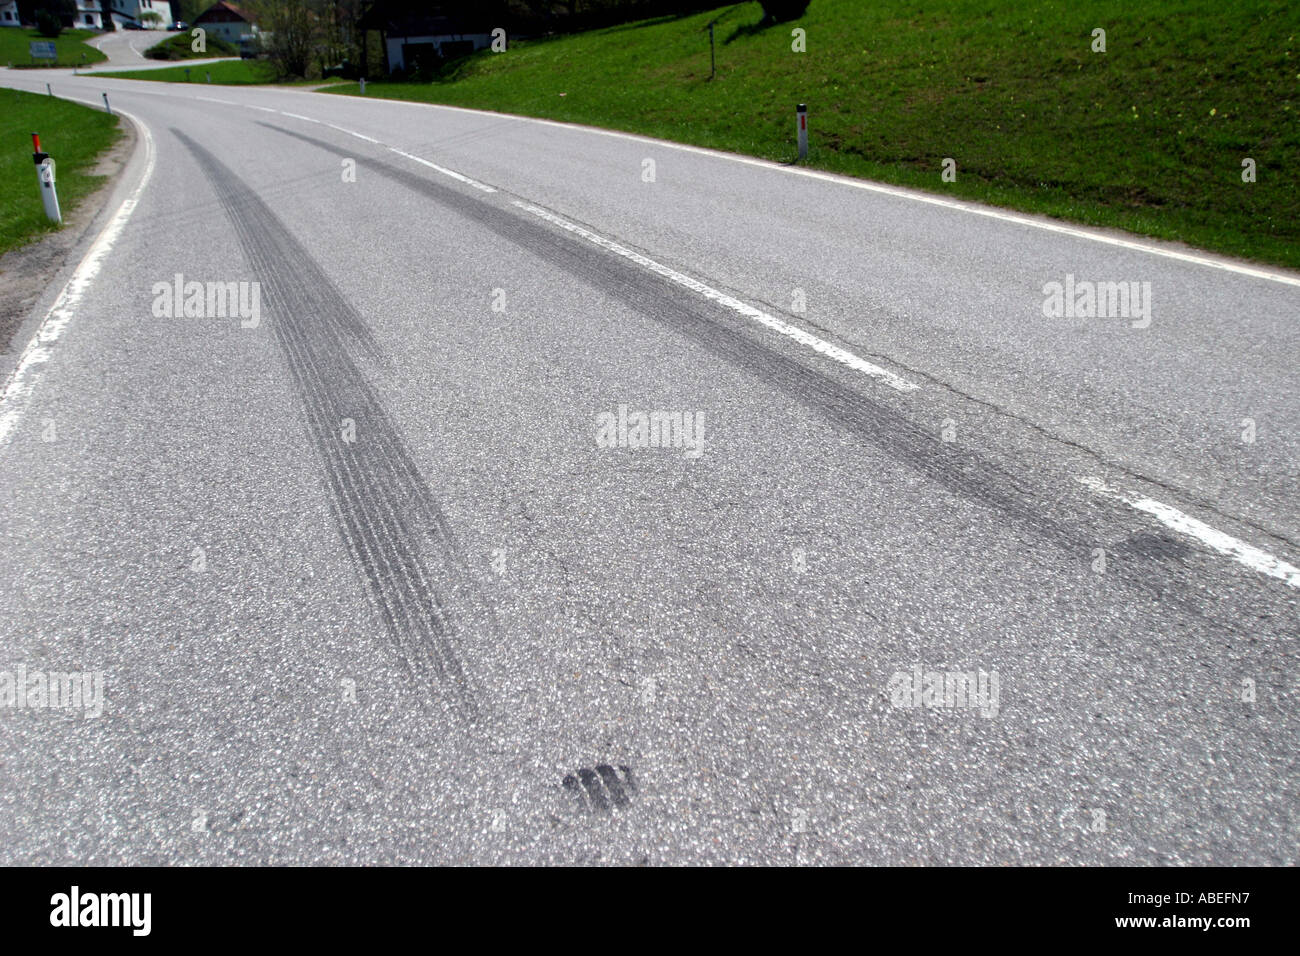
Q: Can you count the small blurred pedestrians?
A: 0